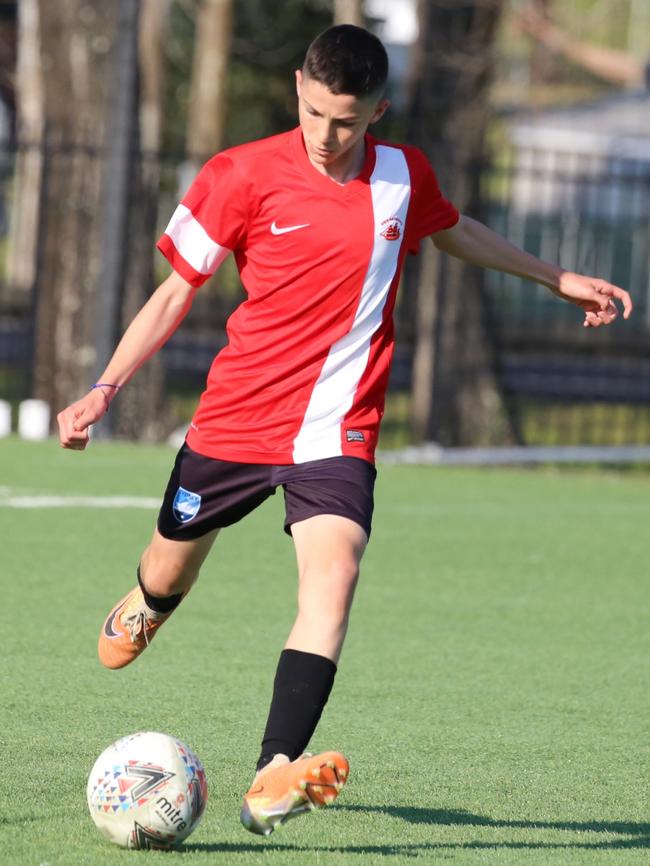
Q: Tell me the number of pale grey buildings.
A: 1